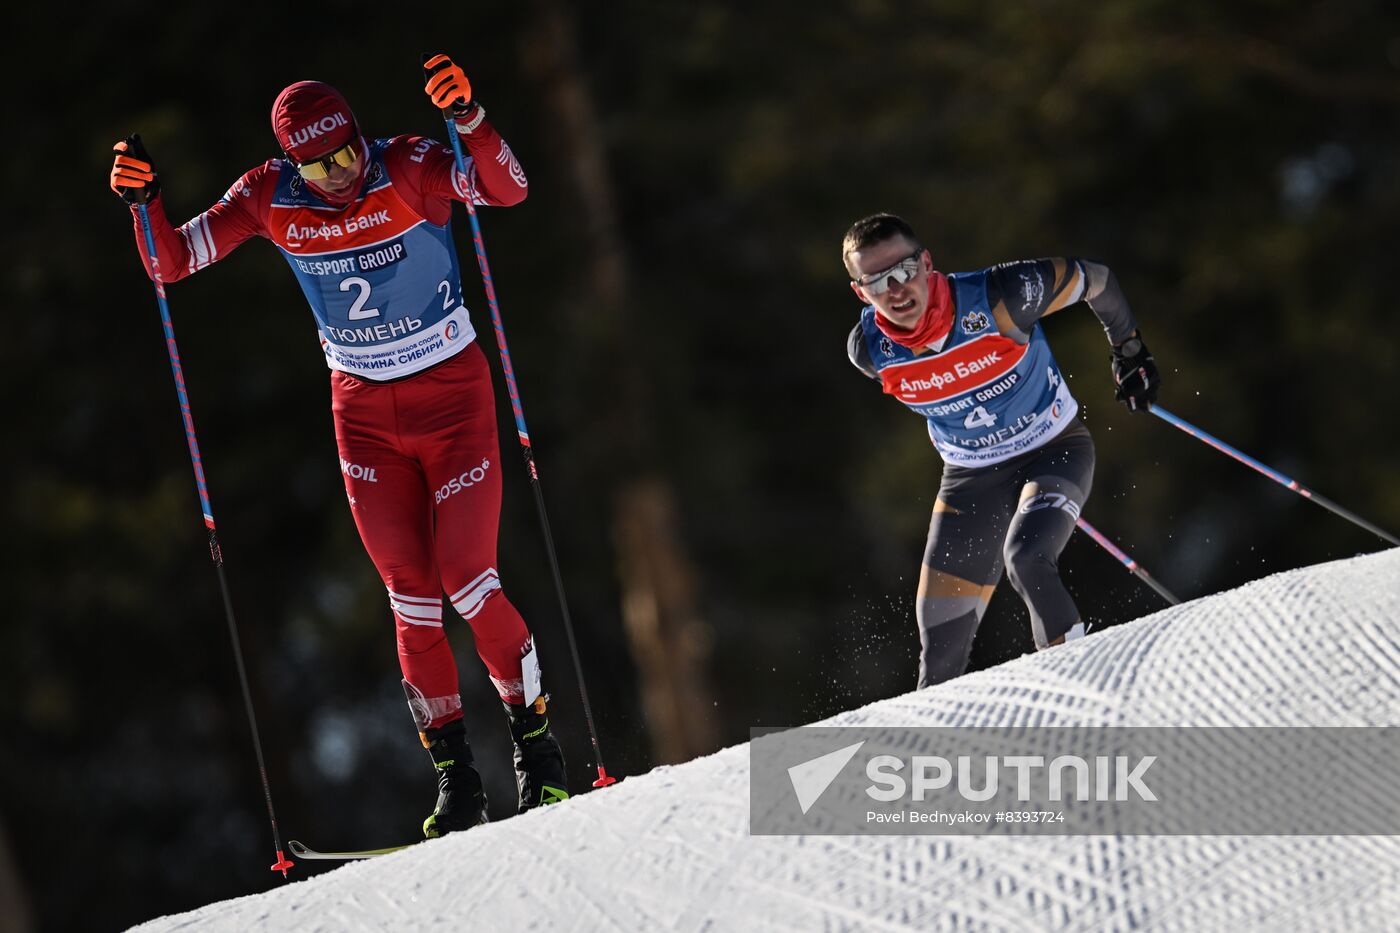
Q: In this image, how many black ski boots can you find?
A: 2